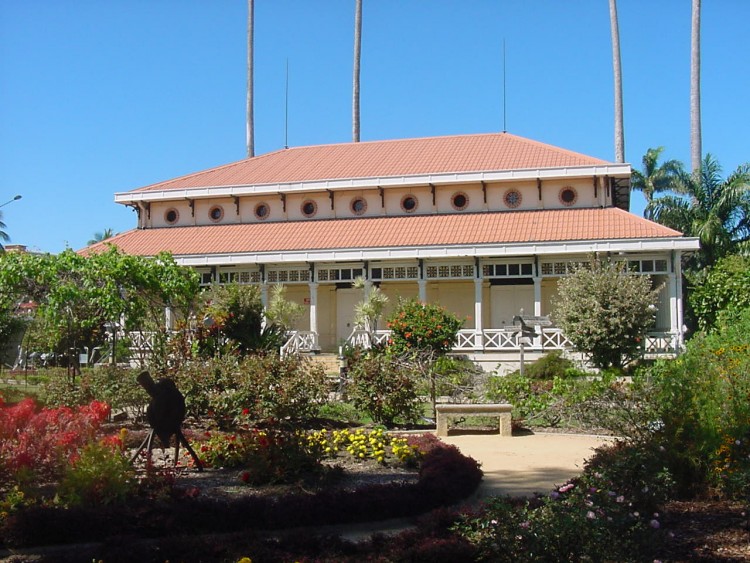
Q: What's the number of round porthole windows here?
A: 9